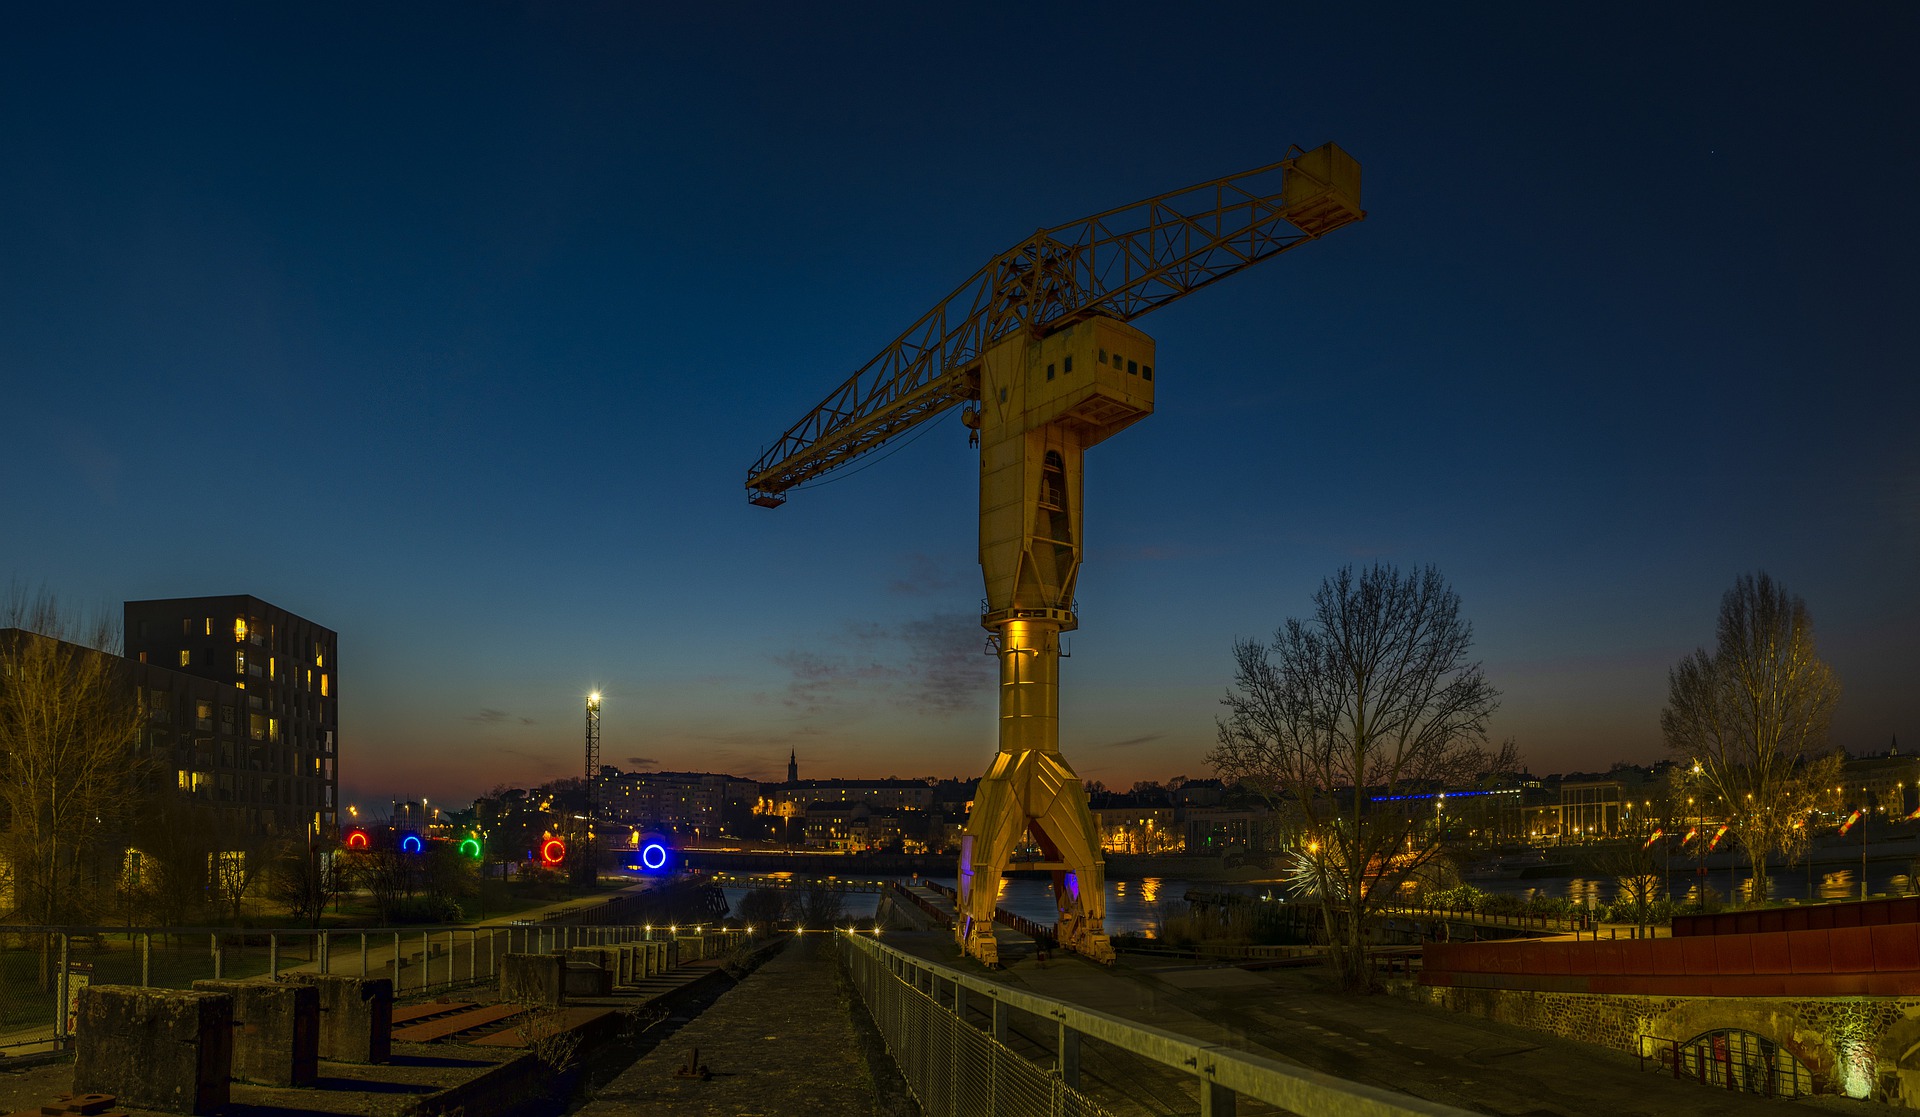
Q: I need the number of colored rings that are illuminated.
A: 5